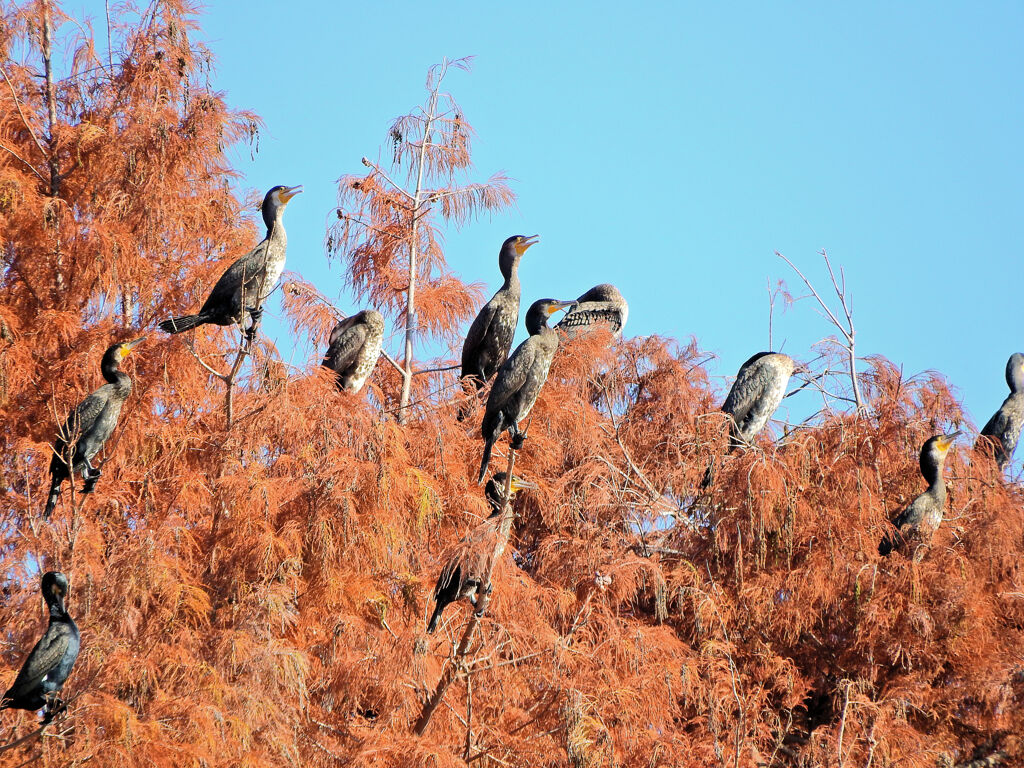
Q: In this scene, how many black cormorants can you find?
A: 11